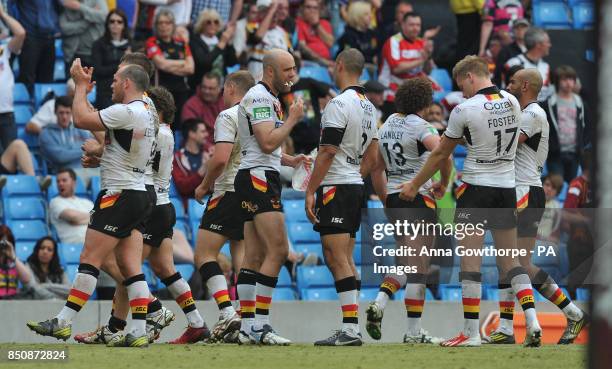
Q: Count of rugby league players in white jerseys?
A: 9